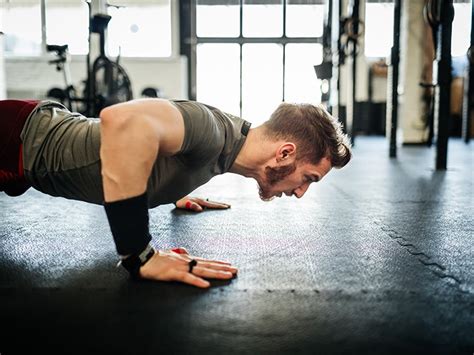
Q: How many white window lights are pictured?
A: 11